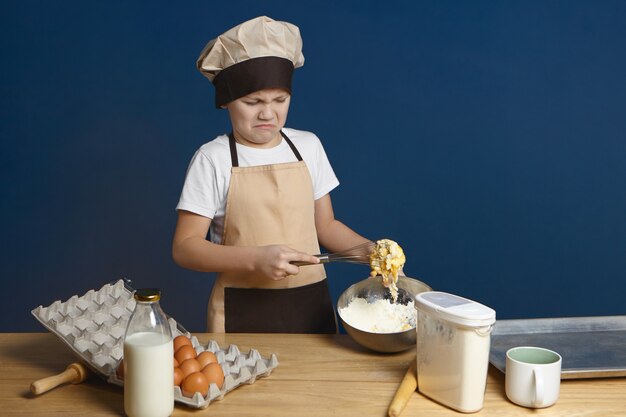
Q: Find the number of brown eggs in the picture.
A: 9